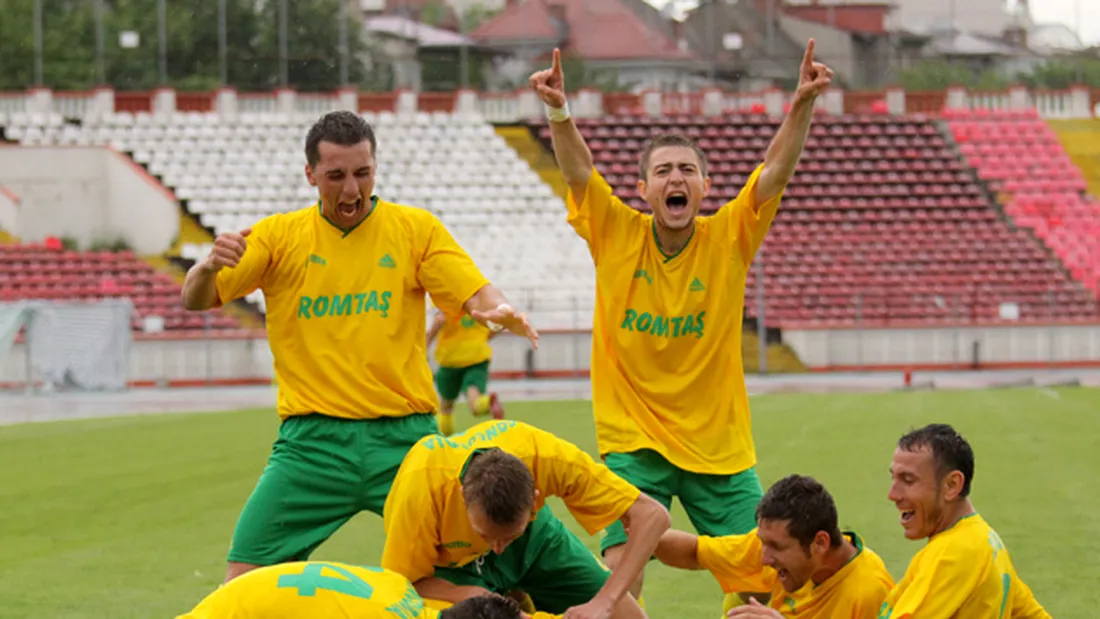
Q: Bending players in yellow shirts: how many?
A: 4